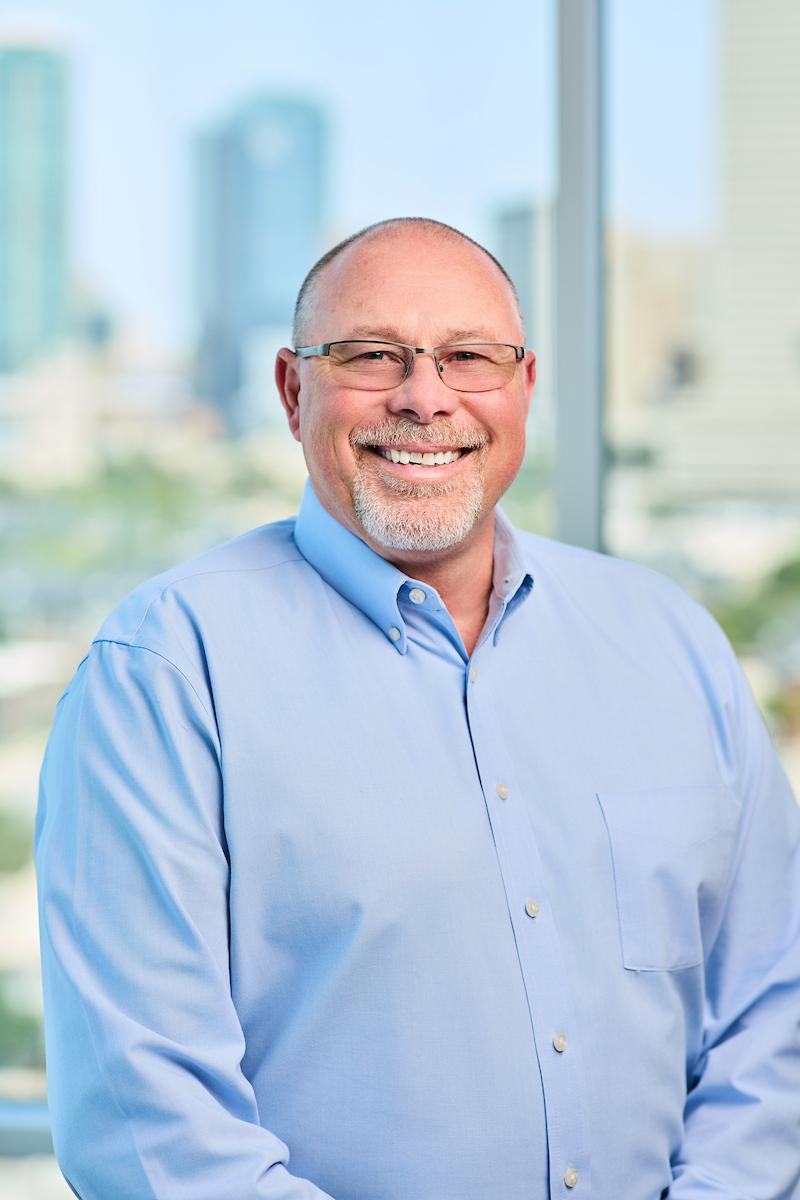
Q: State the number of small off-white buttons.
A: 7